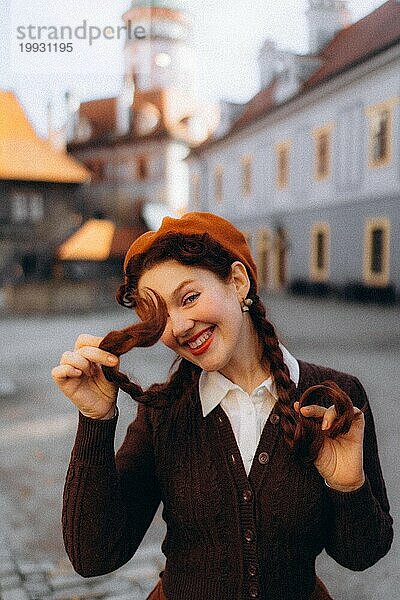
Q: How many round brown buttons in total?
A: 6